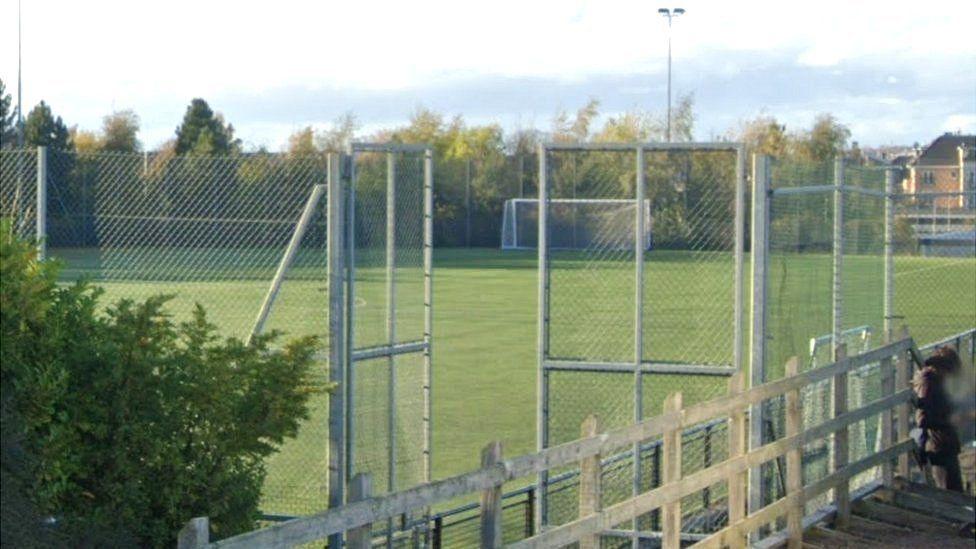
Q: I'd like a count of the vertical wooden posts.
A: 10